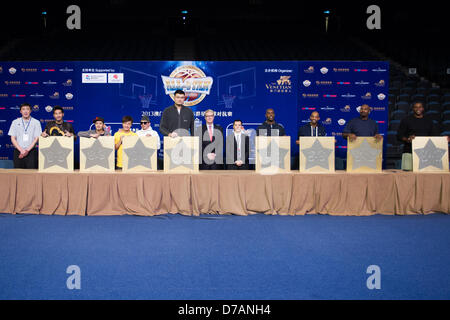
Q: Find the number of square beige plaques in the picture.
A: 8